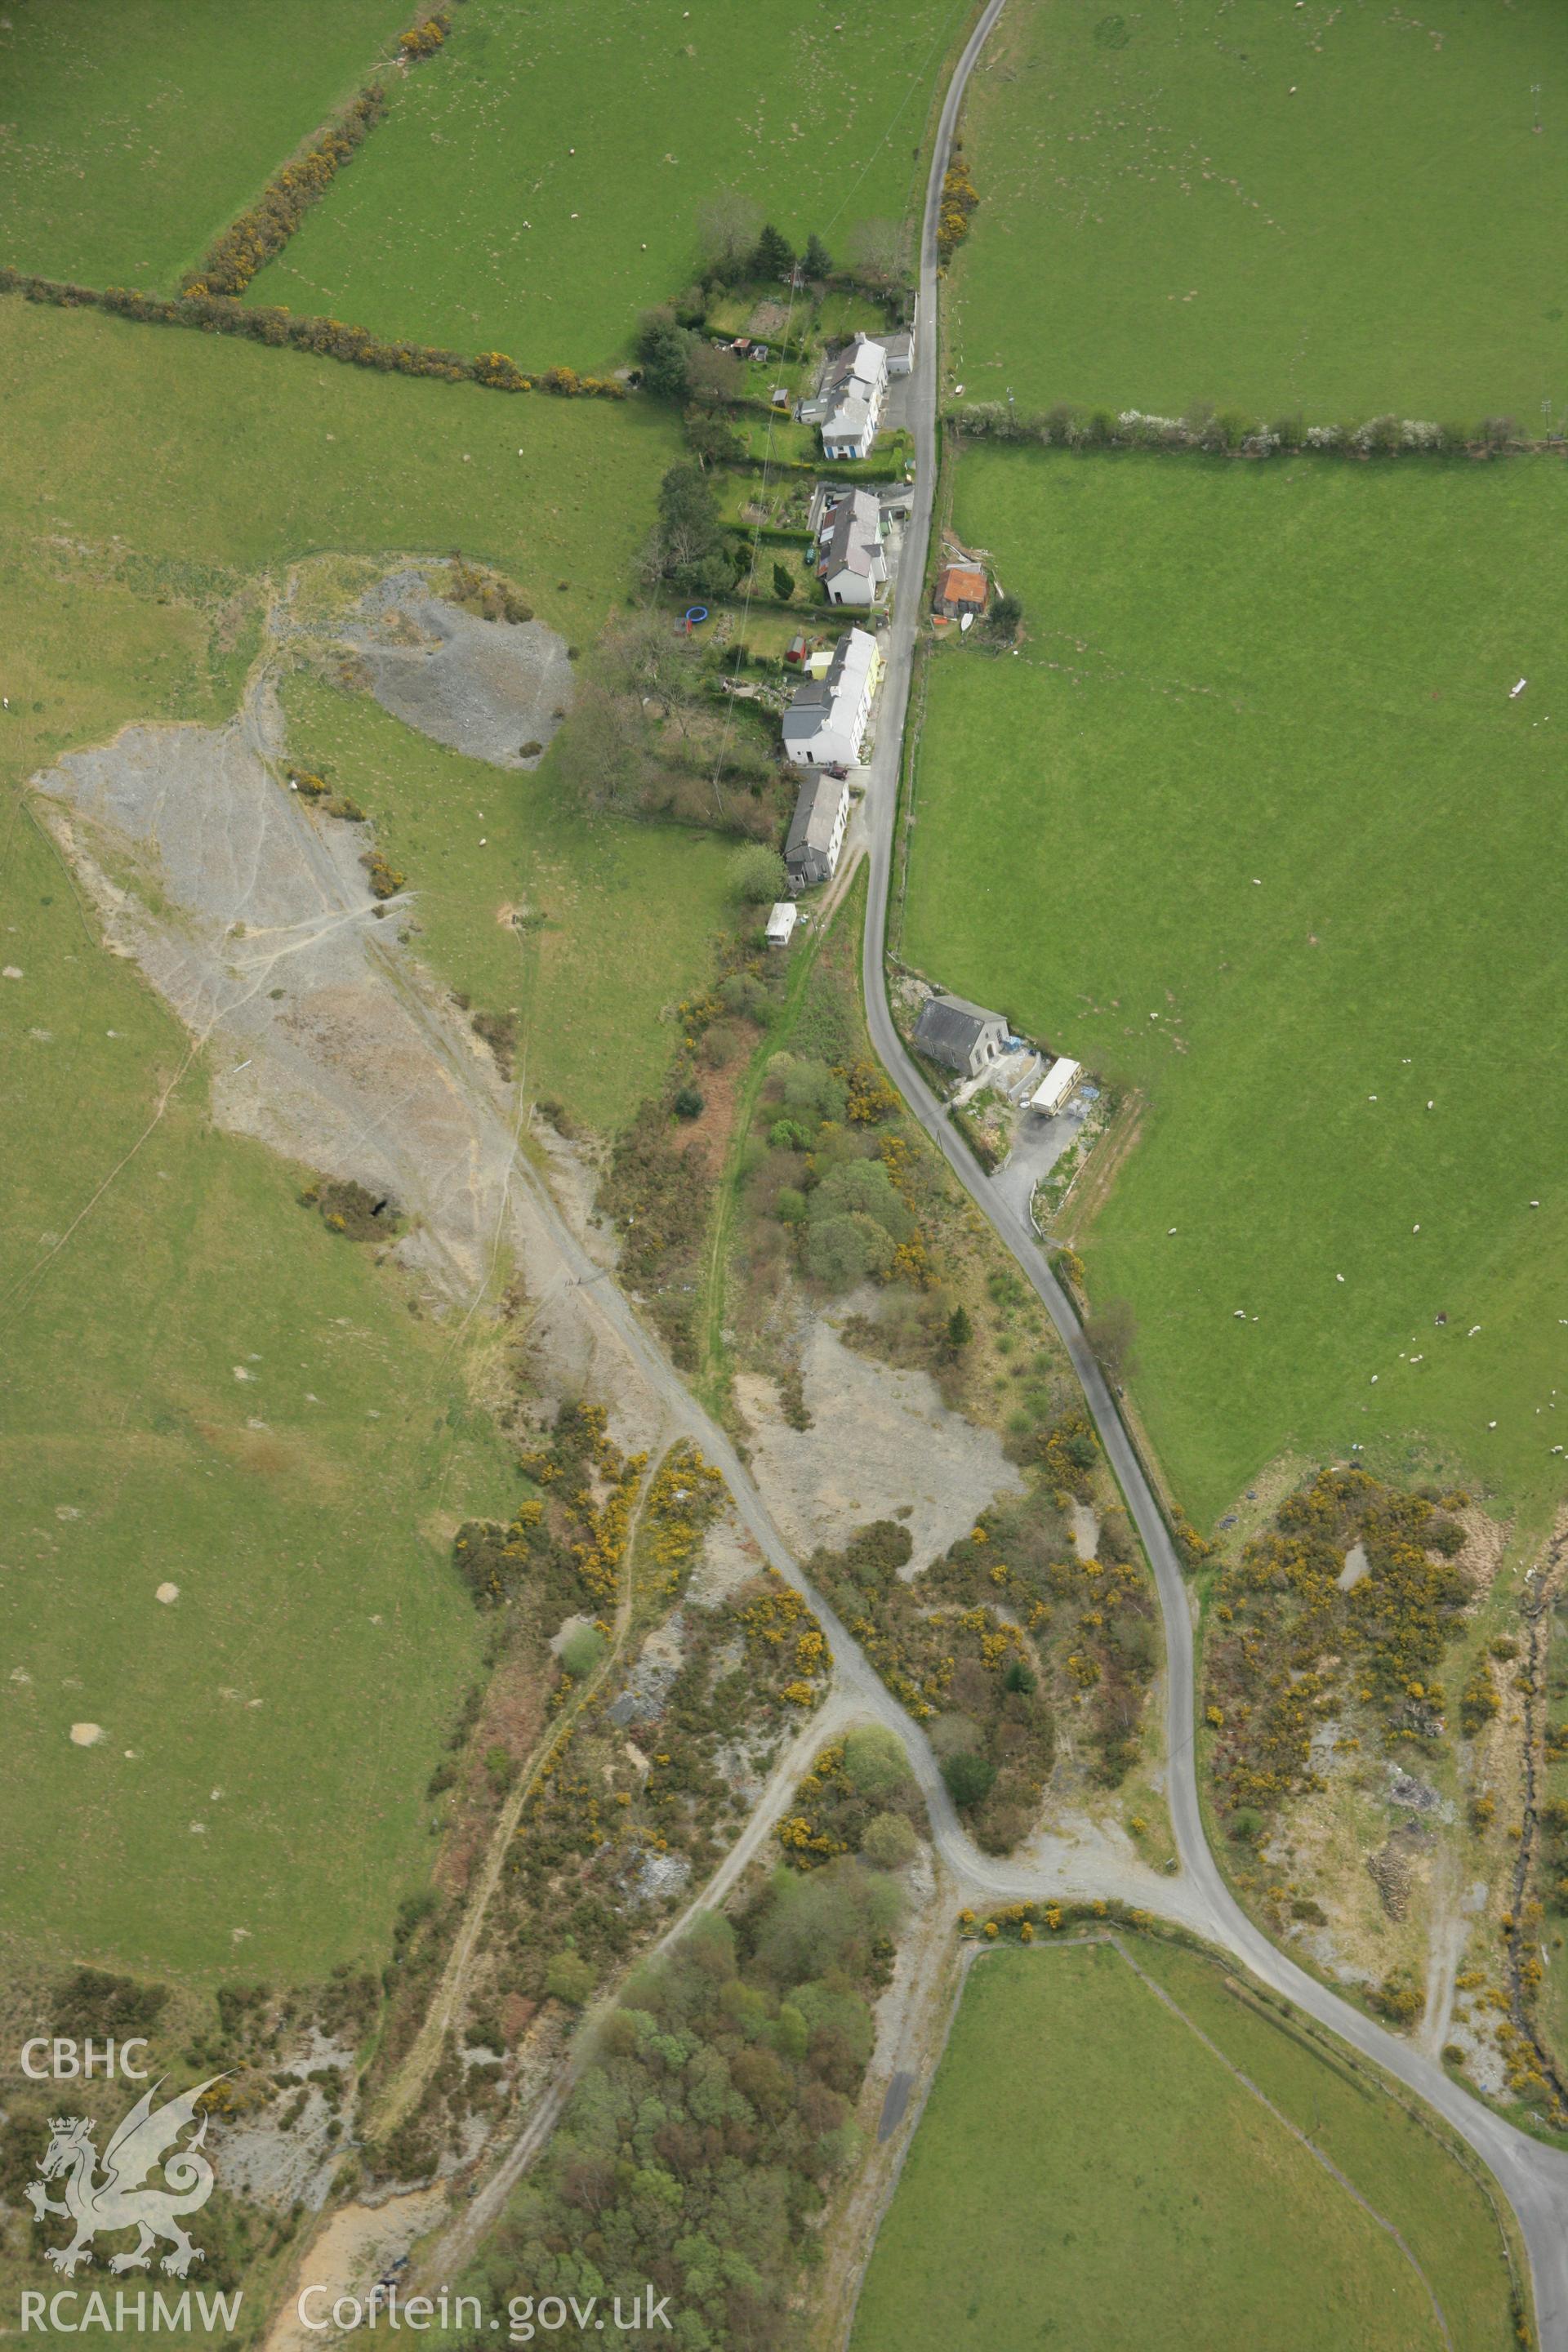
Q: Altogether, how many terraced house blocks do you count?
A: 4